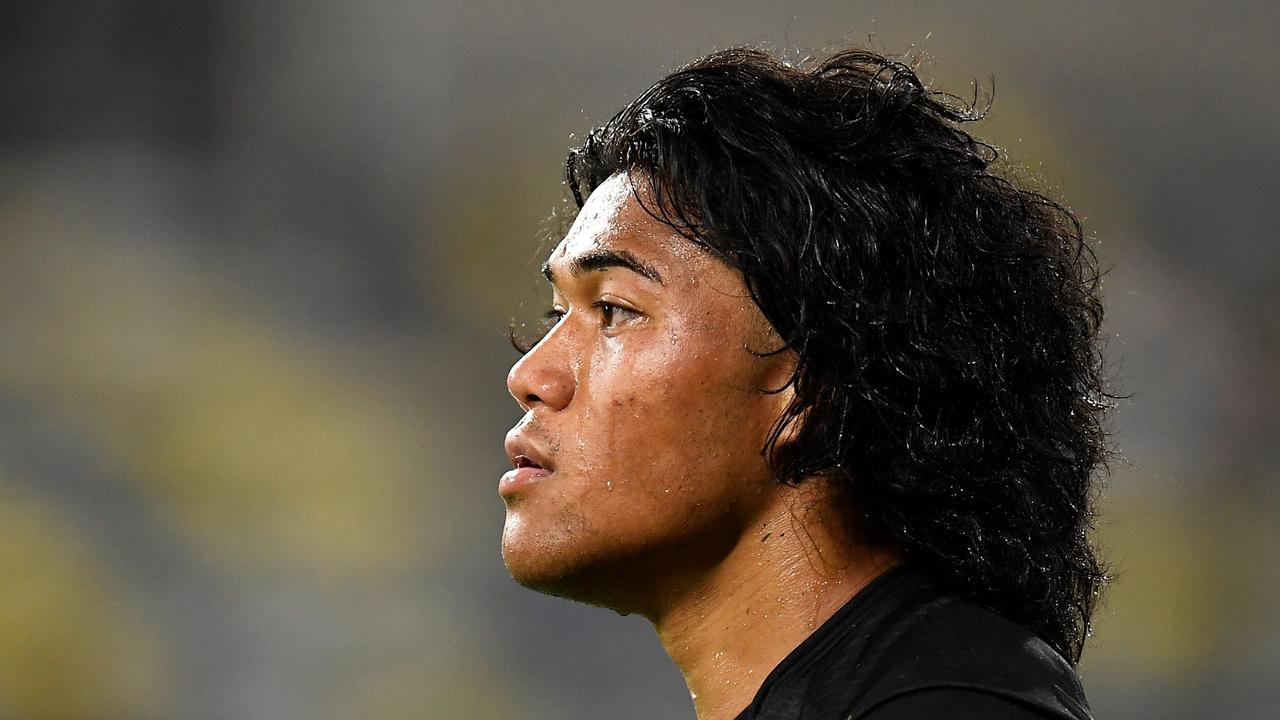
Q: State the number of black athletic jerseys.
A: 1